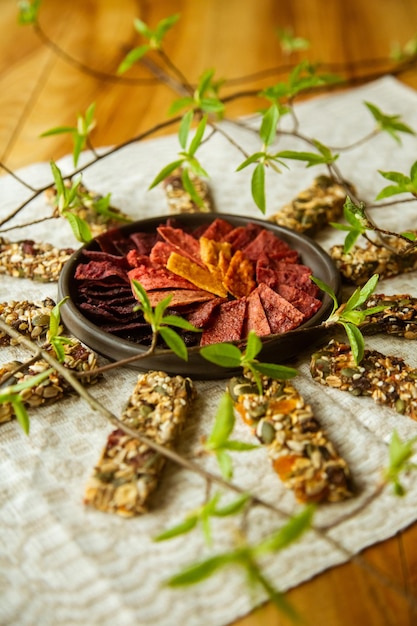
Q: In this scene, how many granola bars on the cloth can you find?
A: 11